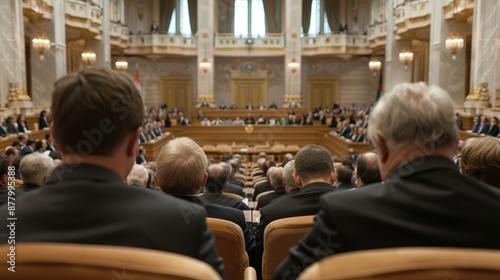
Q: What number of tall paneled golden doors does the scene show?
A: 3